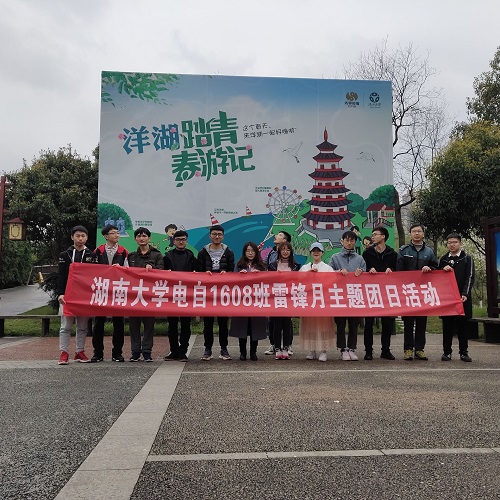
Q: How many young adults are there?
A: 13